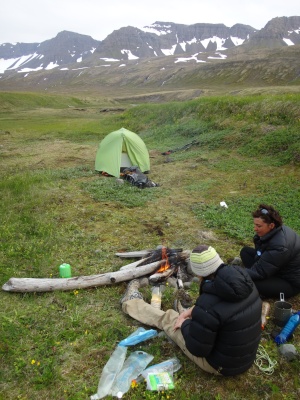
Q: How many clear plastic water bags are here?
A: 2